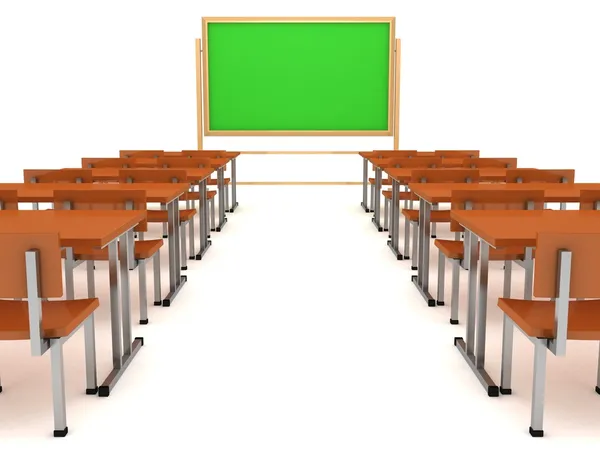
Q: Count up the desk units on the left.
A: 5